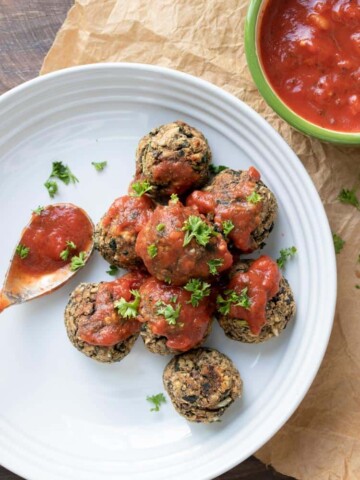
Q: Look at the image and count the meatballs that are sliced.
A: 0